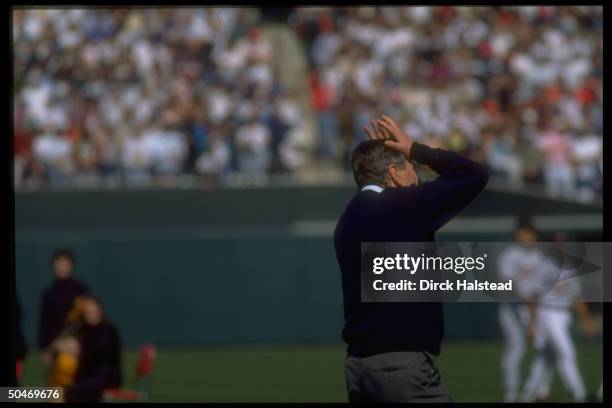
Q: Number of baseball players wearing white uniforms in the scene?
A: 2